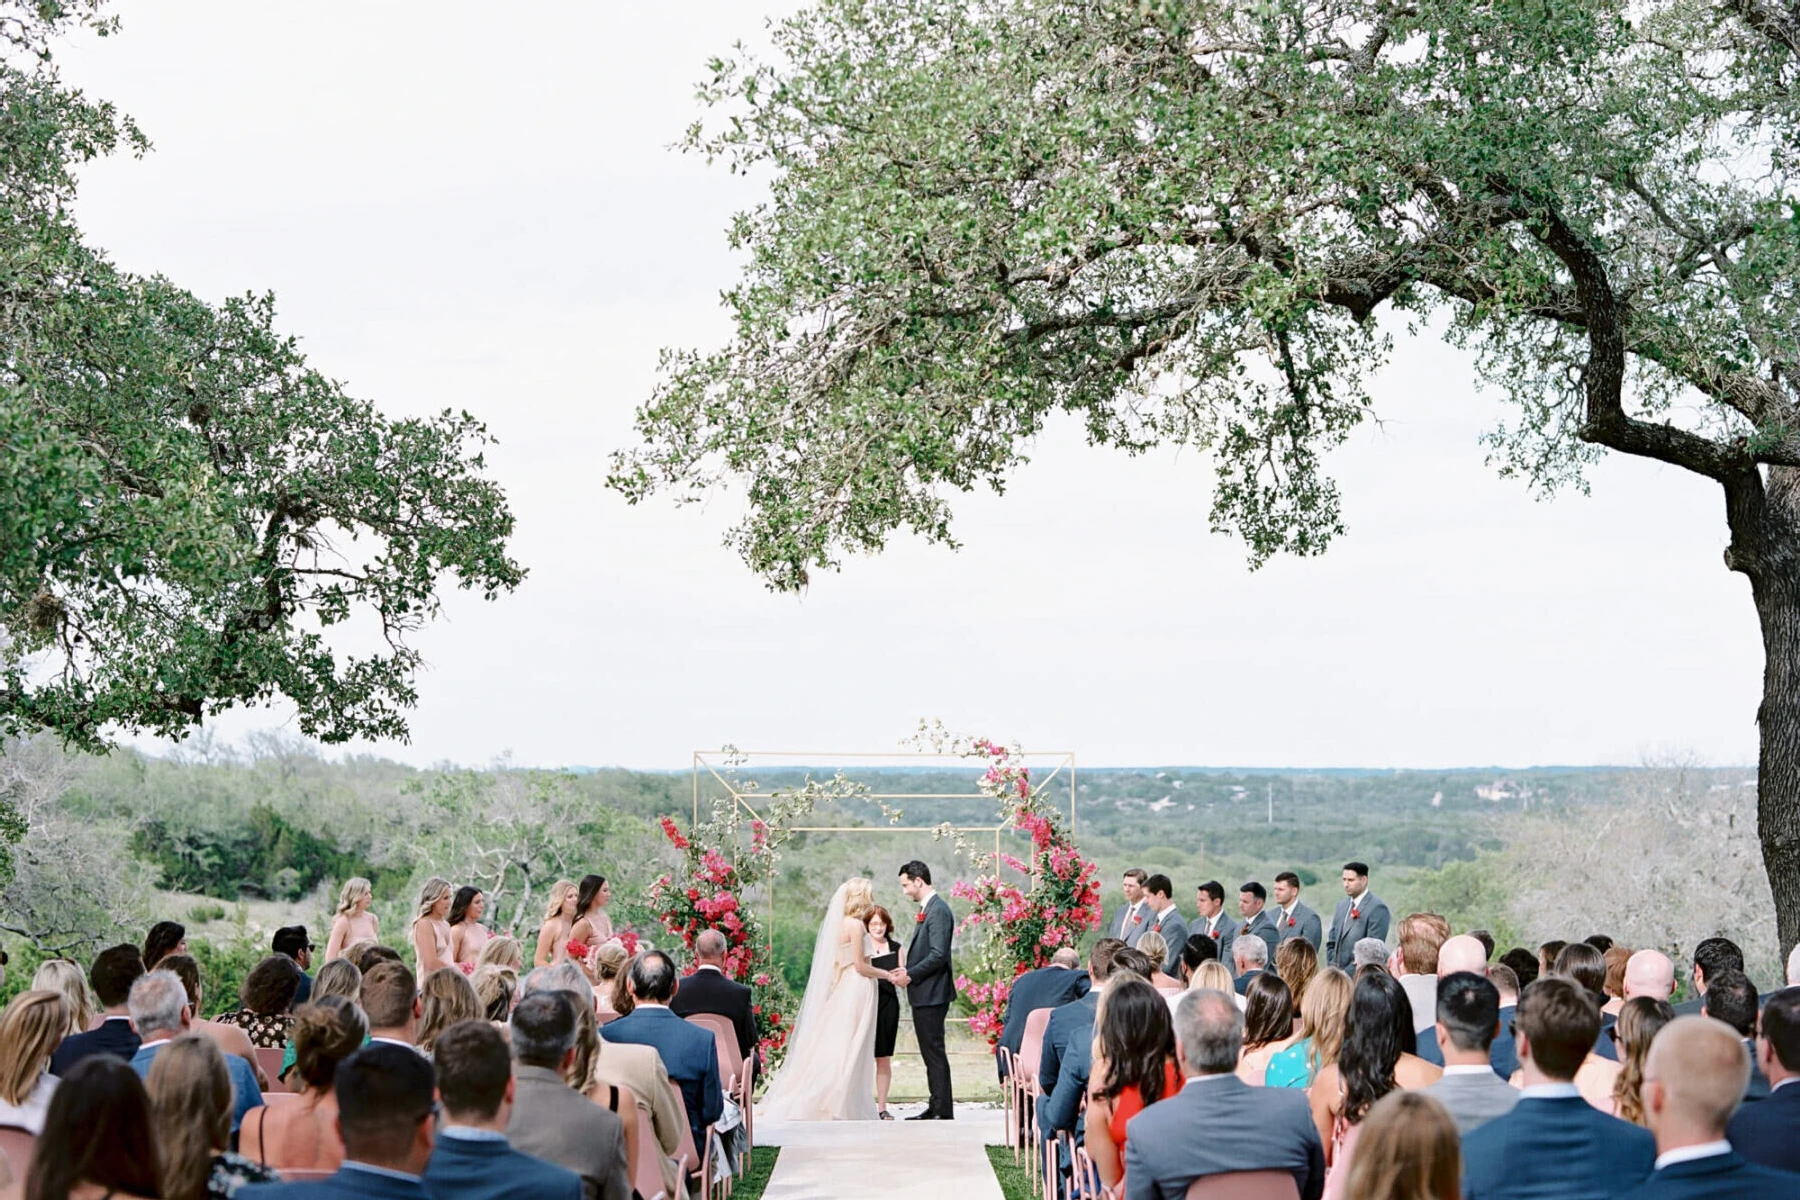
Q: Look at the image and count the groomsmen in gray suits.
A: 6